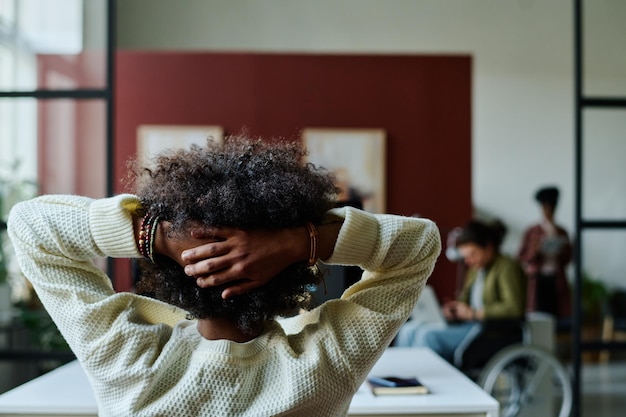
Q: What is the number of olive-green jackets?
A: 1